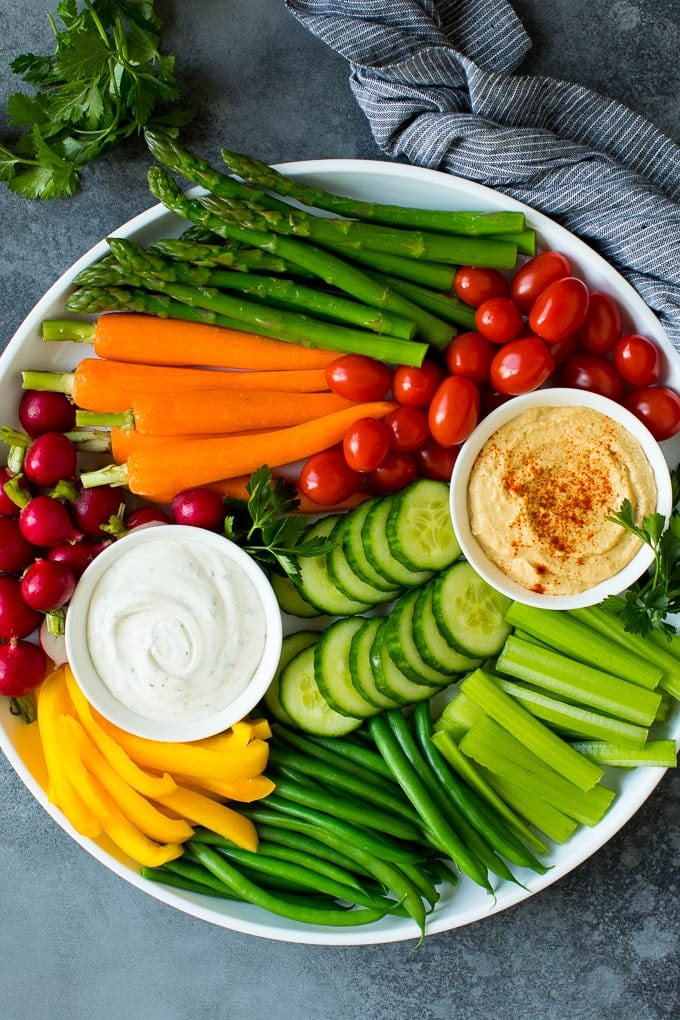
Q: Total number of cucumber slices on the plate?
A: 14